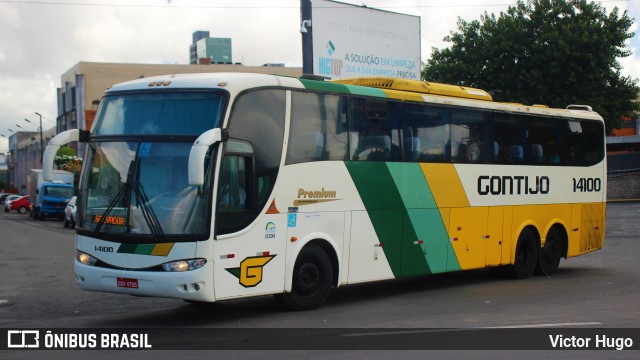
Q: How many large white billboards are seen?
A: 1